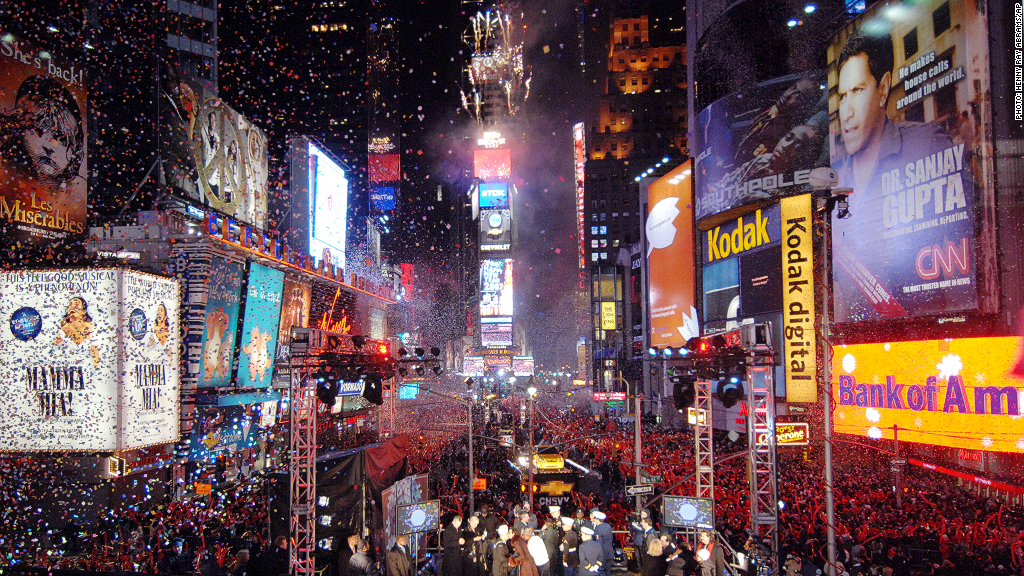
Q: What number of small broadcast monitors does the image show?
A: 2